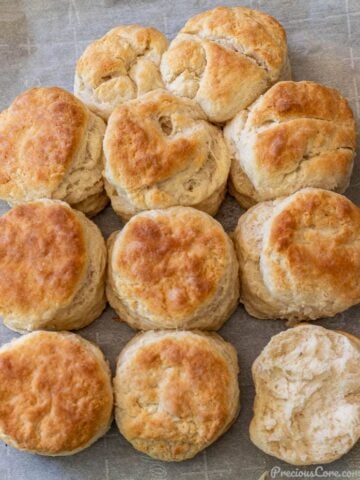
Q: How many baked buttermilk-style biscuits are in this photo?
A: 11